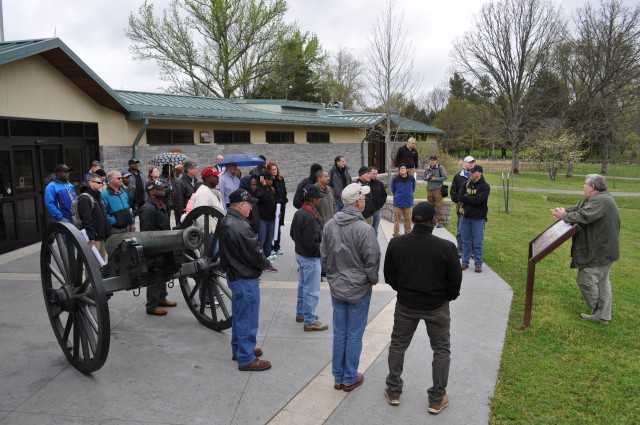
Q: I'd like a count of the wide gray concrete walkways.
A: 1